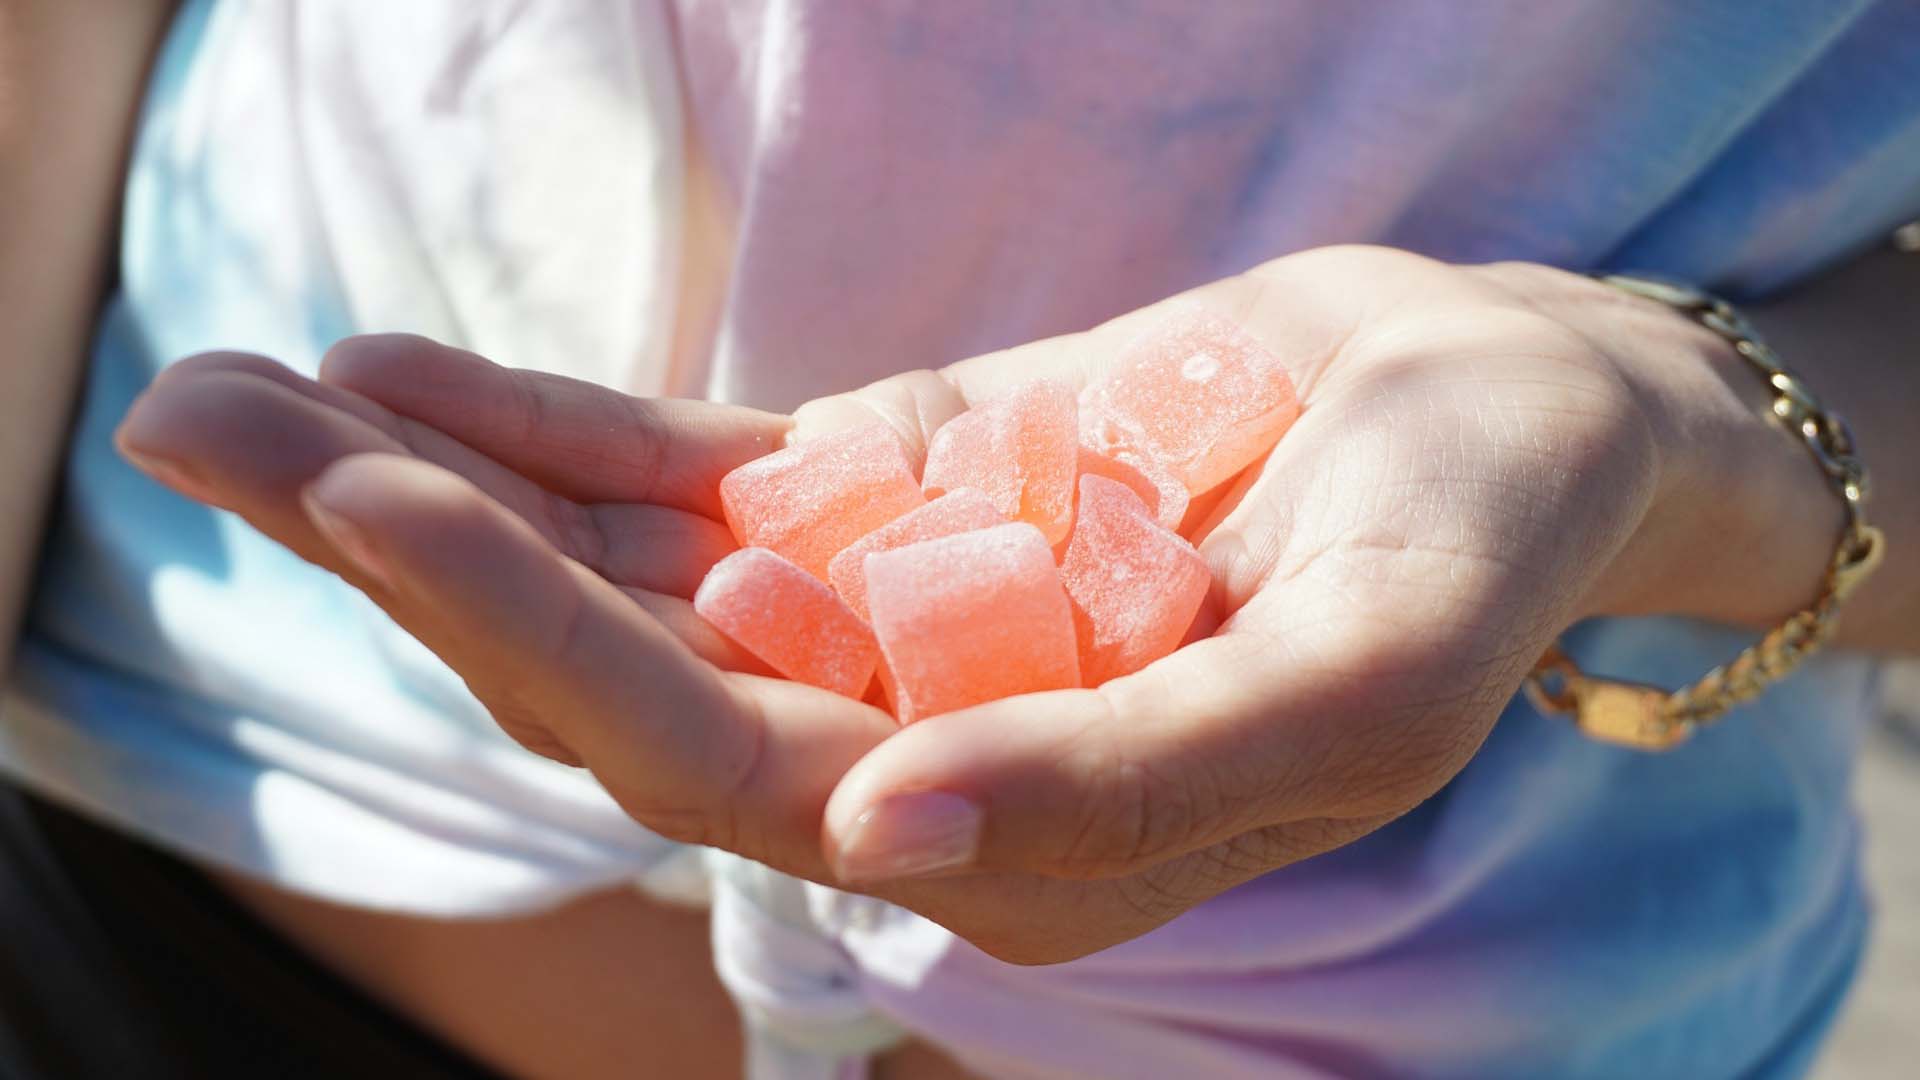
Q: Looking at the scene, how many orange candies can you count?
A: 8